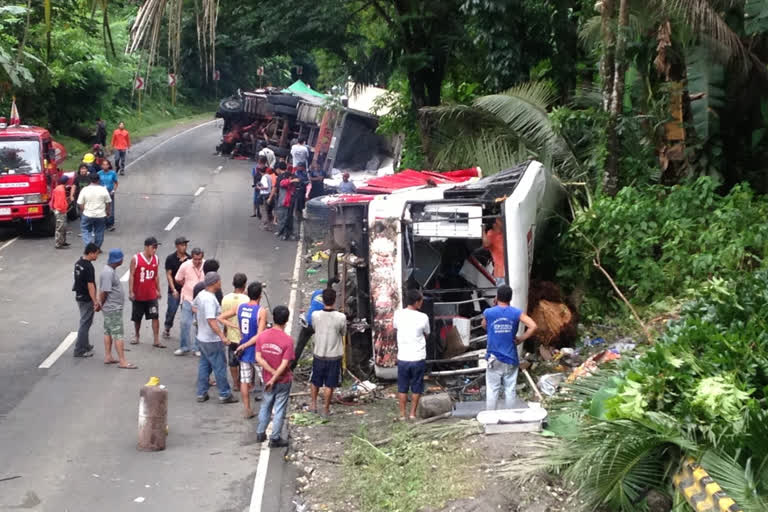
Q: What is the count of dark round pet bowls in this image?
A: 0